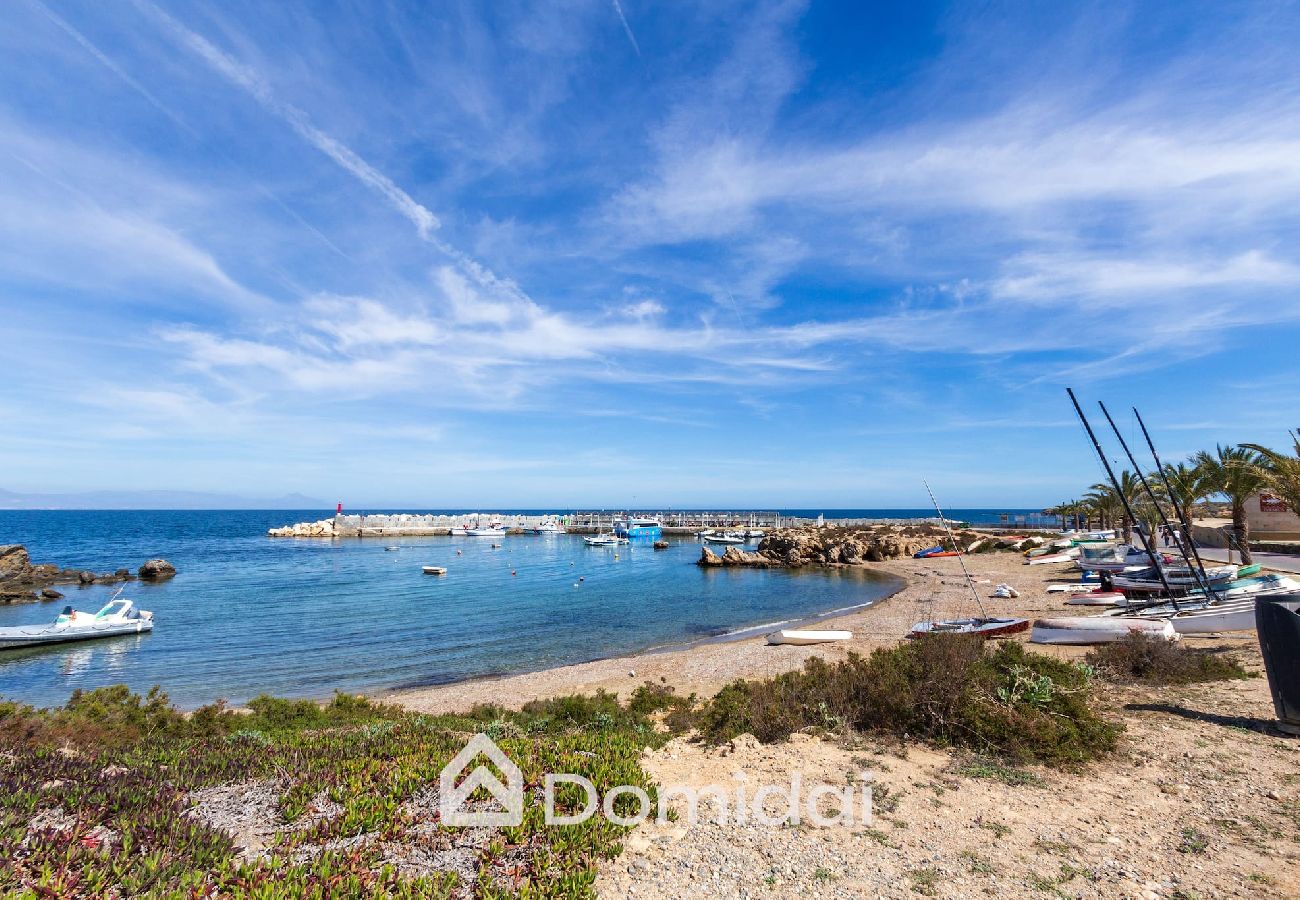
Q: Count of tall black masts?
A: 3